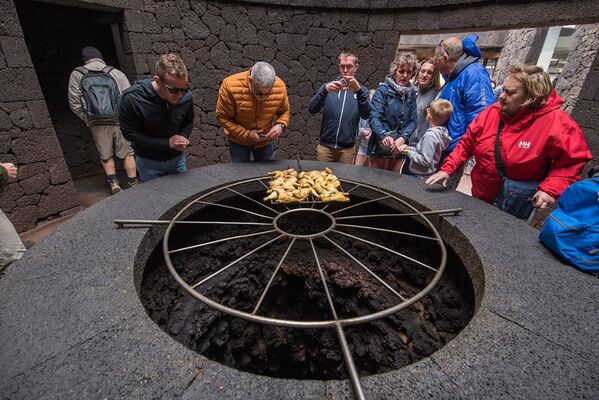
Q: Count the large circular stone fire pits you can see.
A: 1